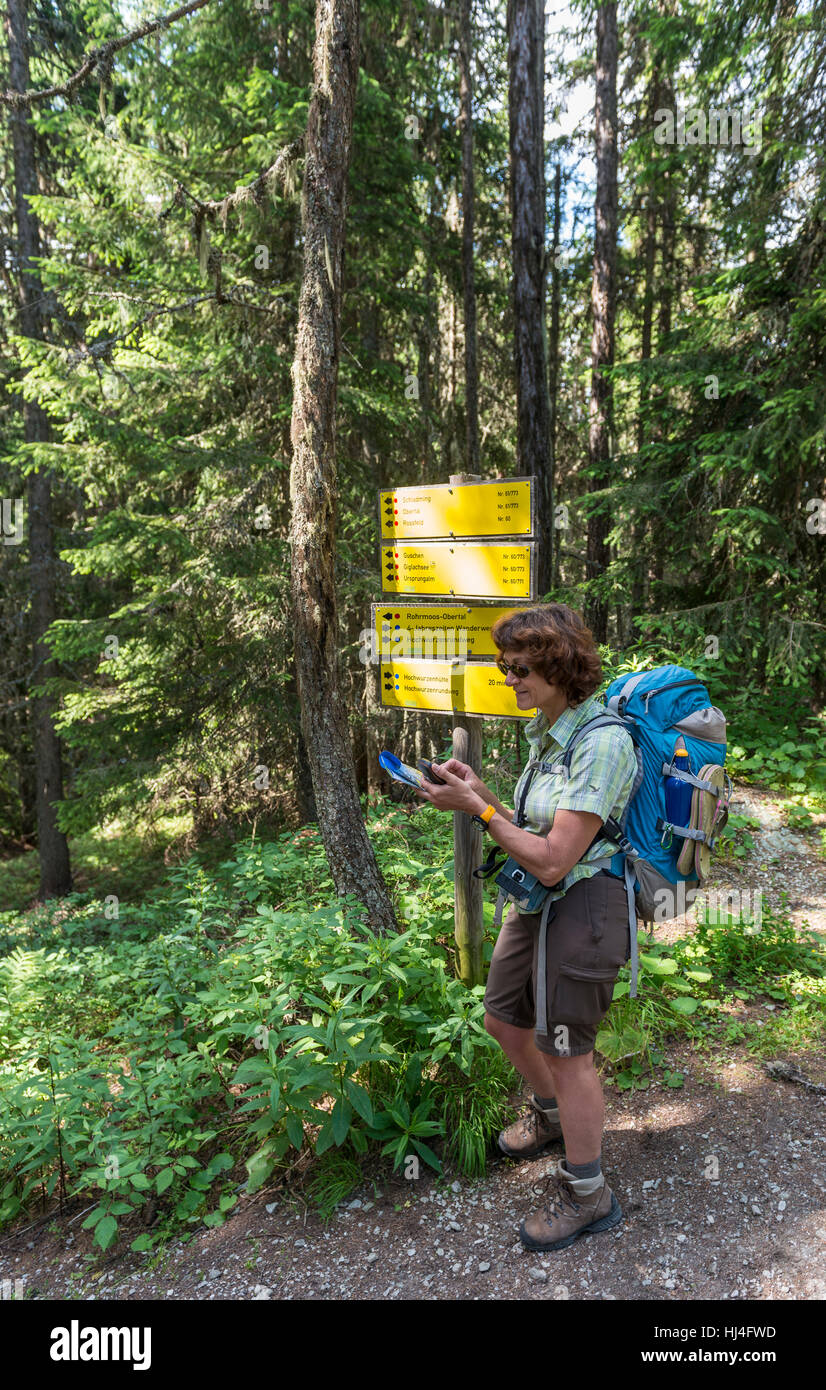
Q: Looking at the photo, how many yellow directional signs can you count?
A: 4